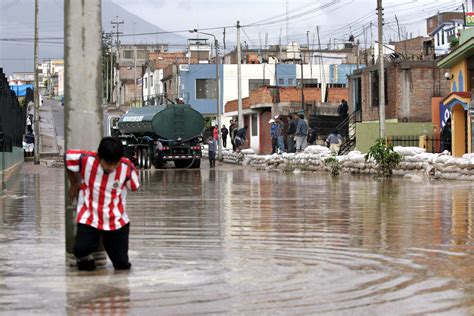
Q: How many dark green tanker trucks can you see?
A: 1